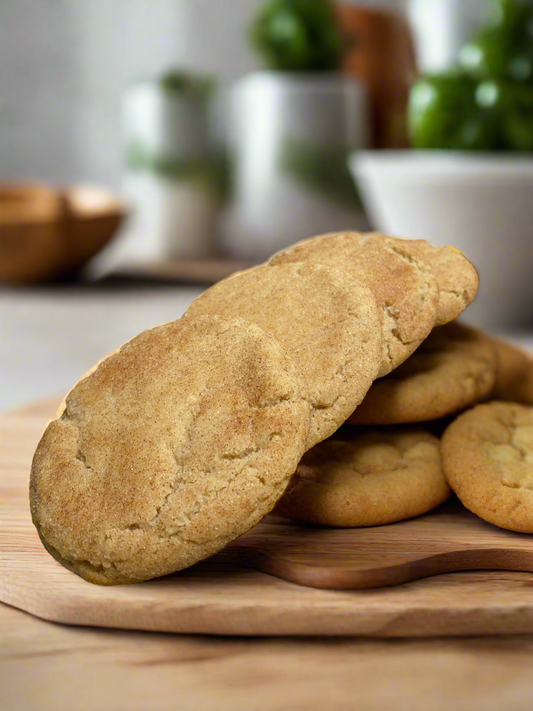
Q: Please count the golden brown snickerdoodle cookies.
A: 8